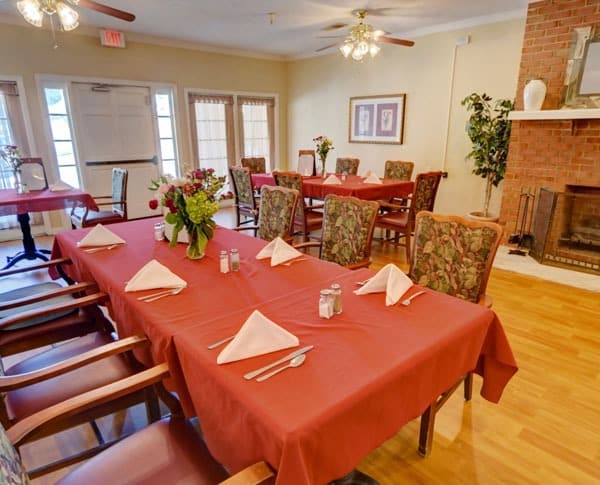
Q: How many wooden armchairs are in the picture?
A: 13